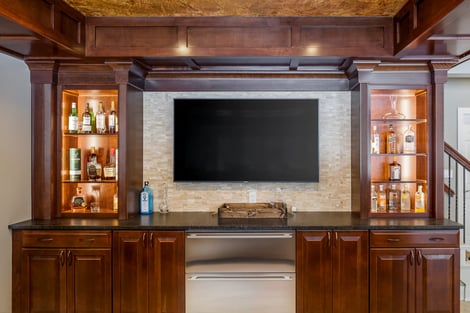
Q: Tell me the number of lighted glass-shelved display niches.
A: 2